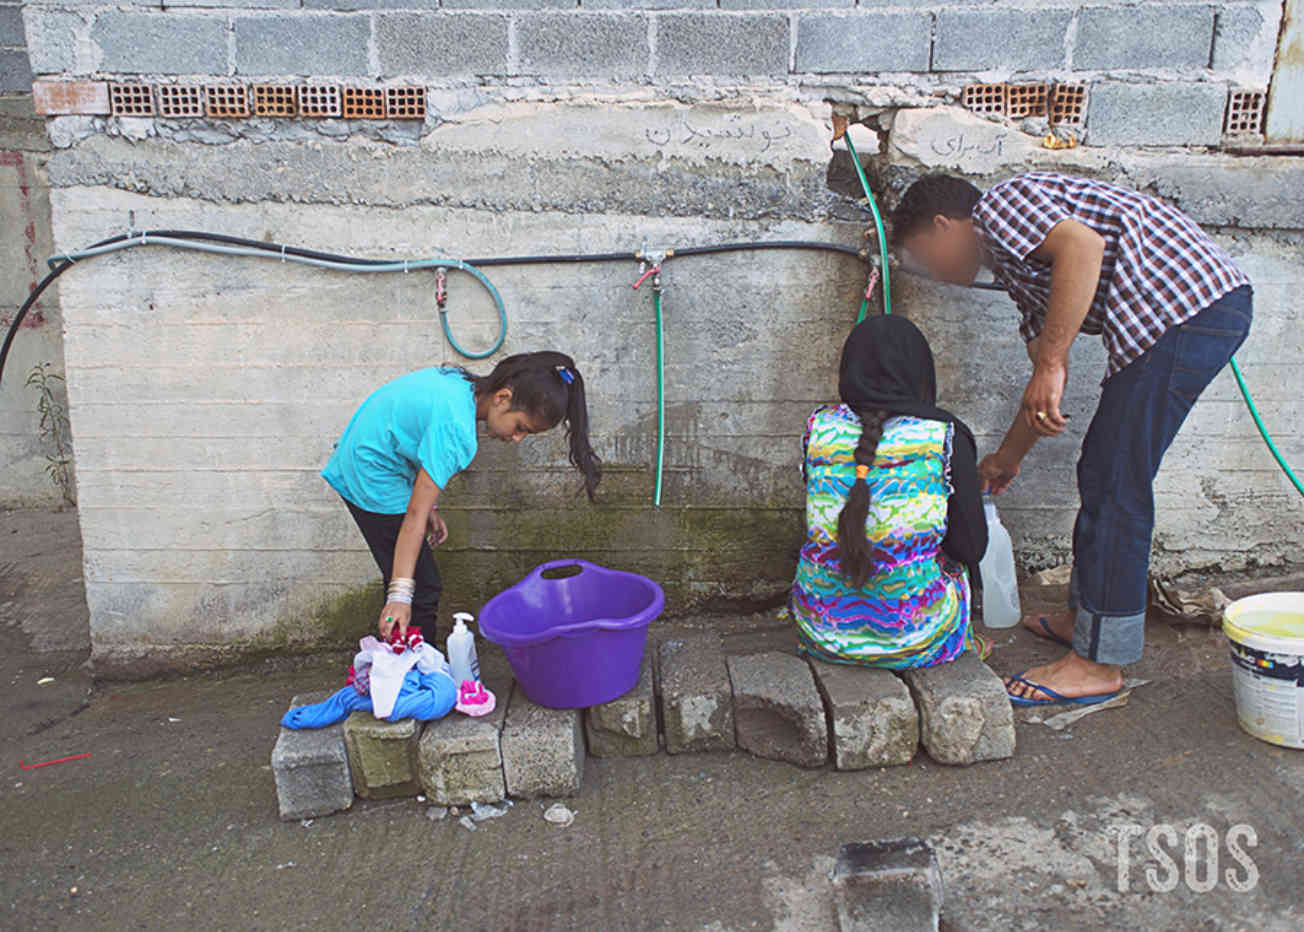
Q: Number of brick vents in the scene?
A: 11